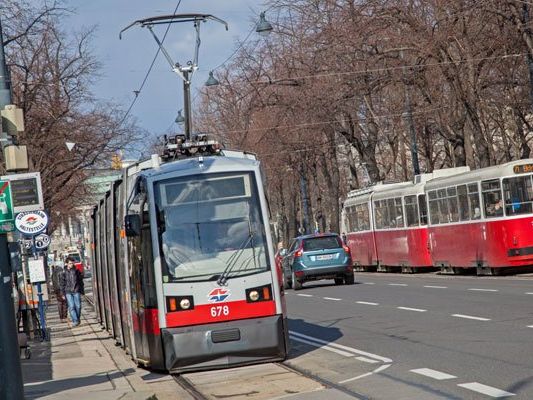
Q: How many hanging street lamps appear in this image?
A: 3